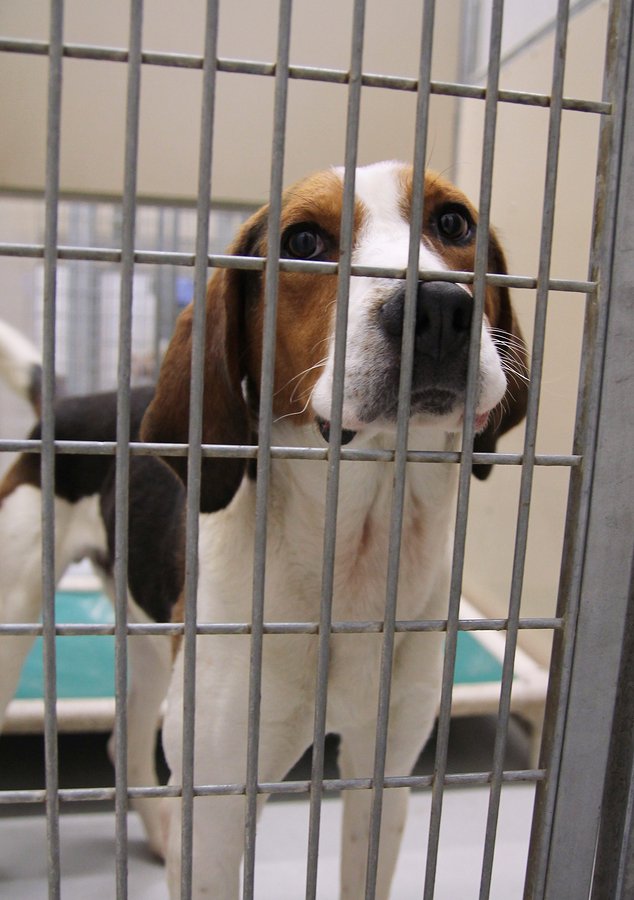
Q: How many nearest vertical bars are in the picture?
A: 8